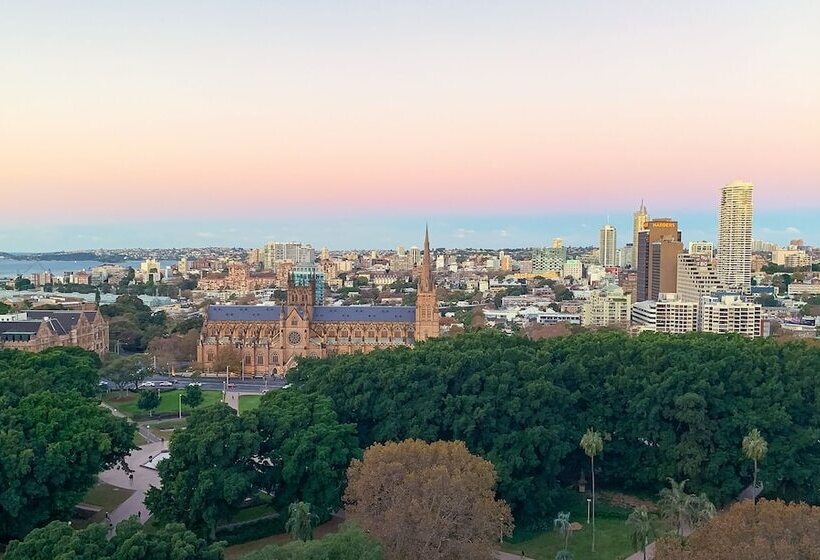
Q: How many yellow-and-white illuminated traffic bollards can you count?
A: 0